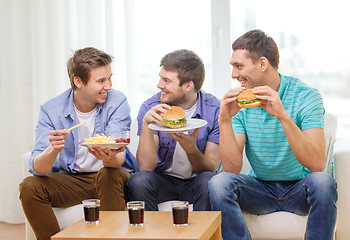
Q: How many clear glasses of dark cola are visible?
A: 3